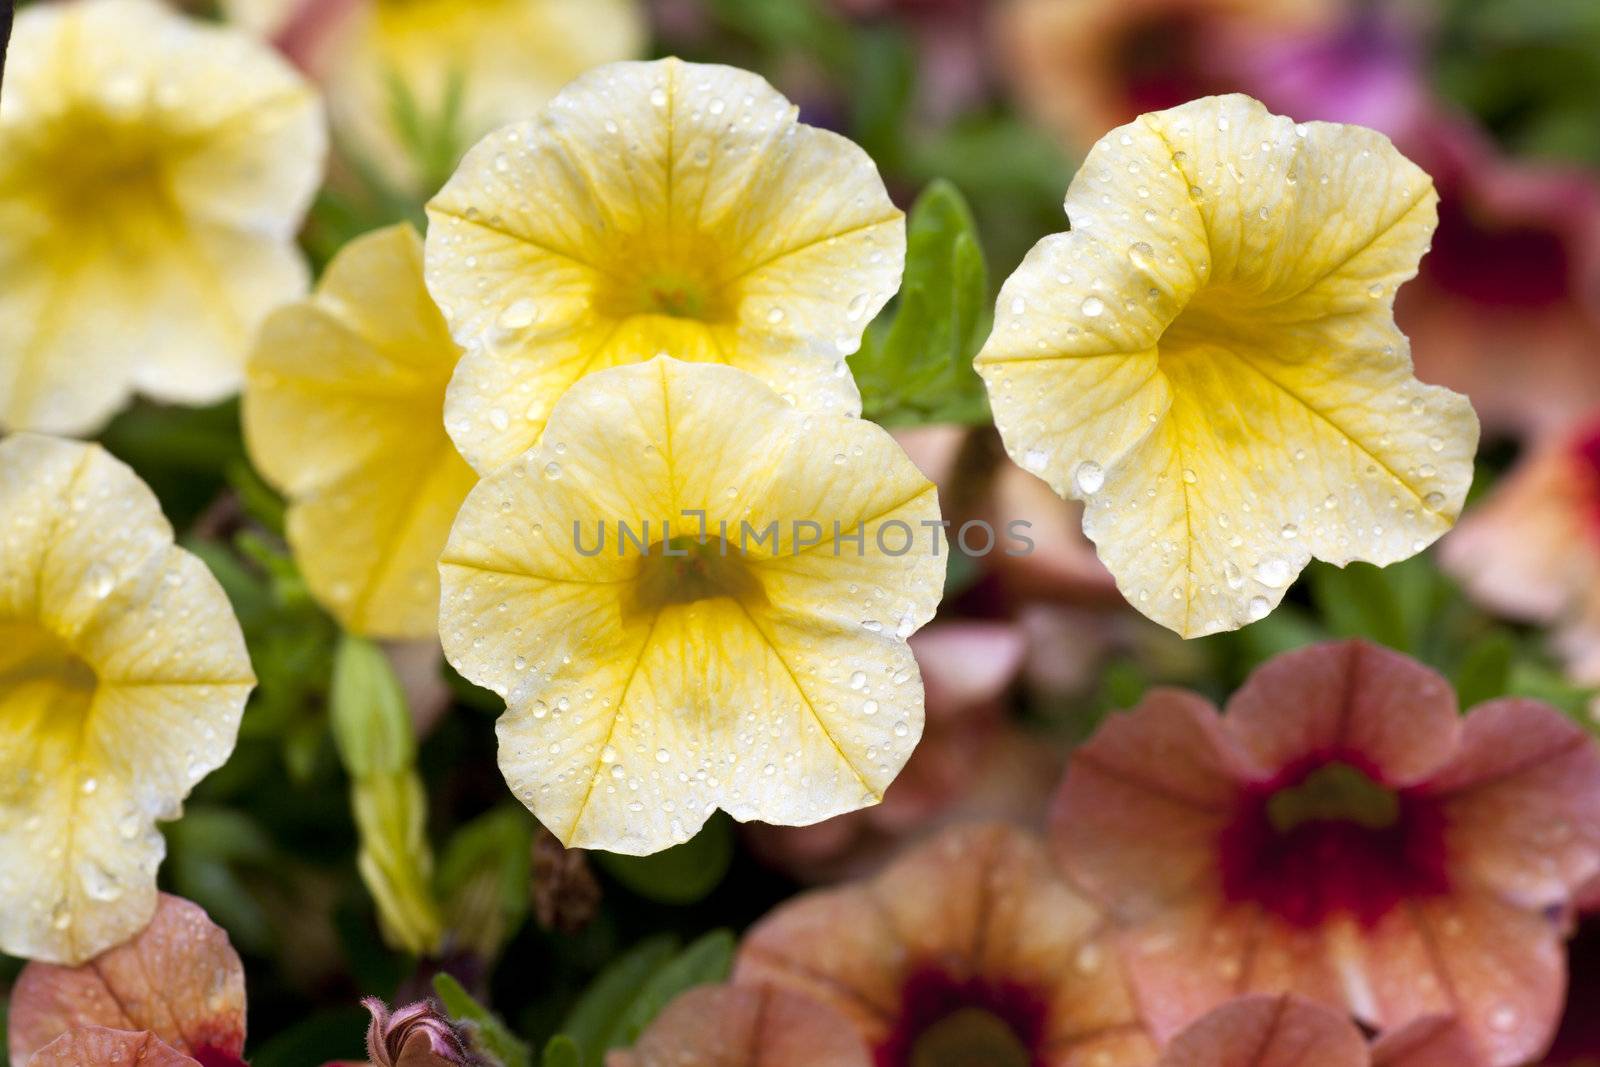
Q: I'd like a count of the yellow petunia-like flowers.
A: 7